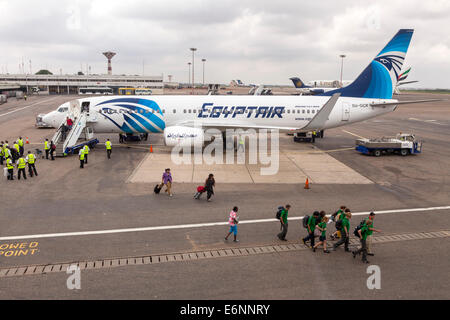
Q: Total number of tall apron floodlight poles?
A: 4